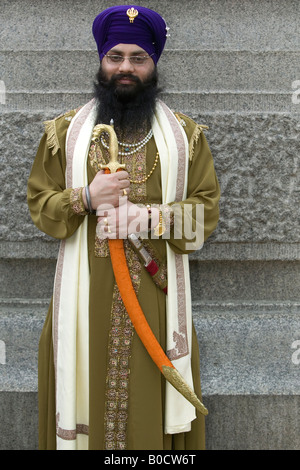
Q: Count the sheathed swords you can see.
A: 2